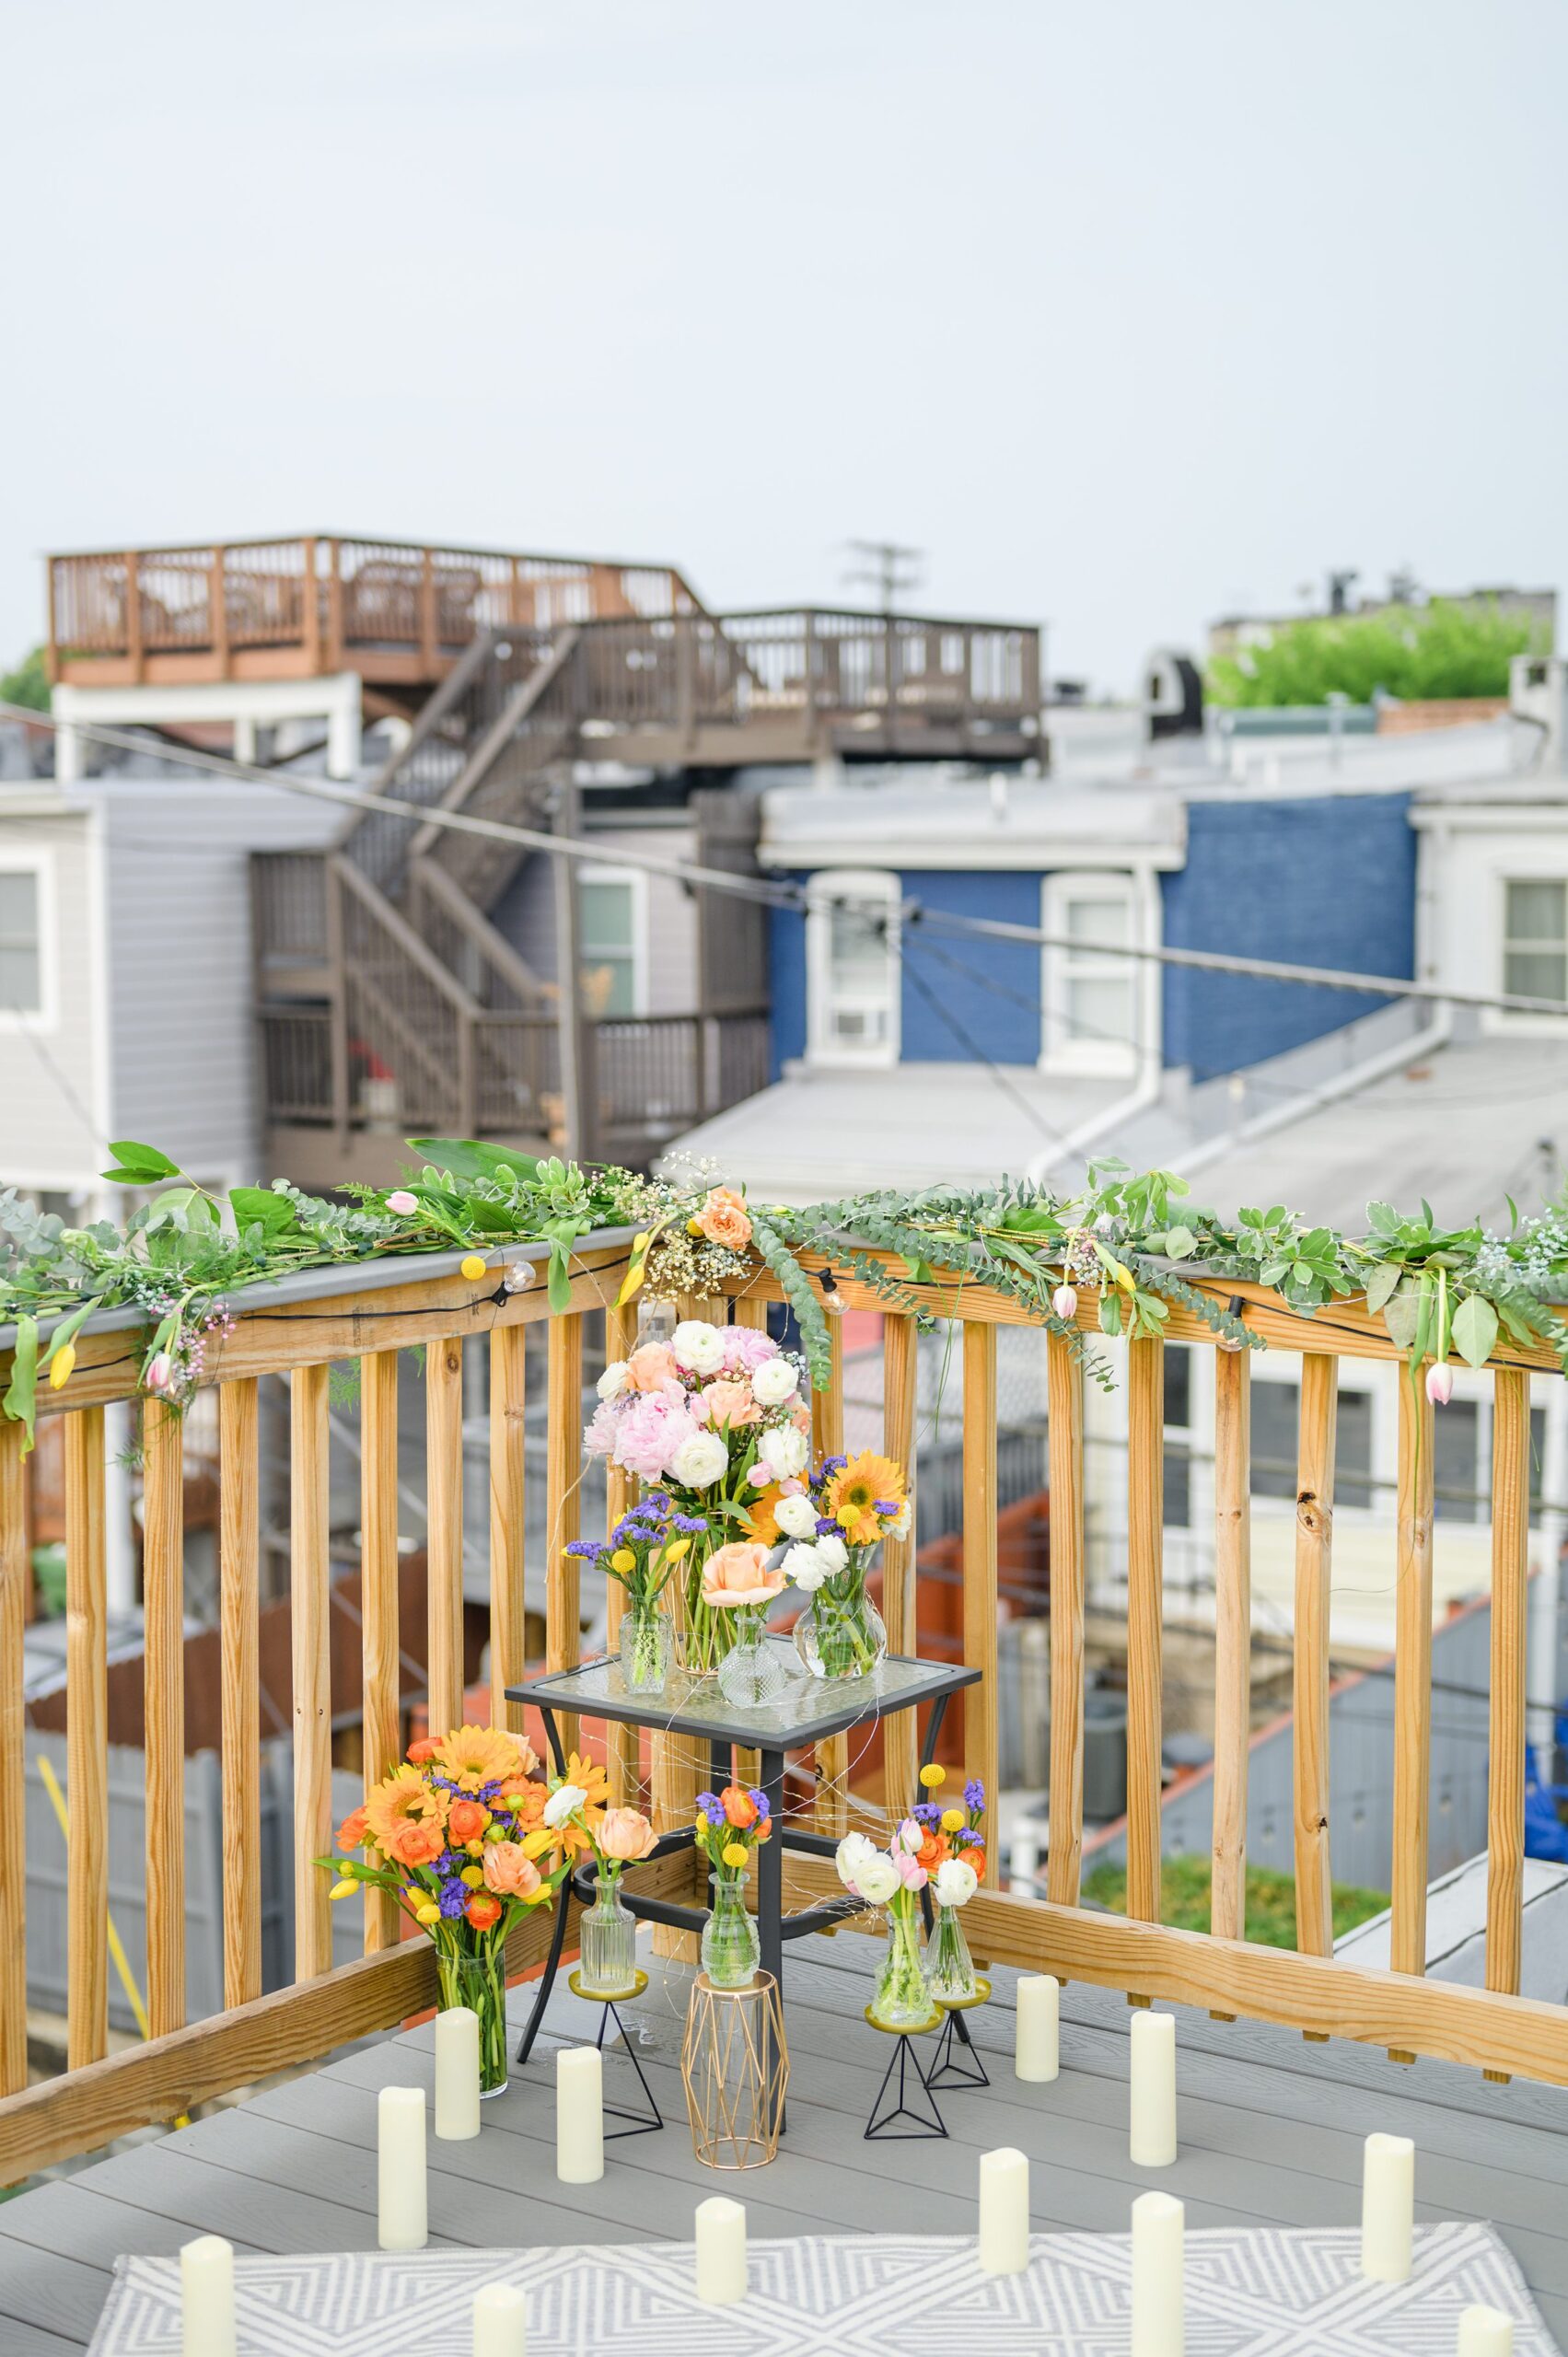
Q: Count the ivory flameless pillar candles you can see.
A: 12